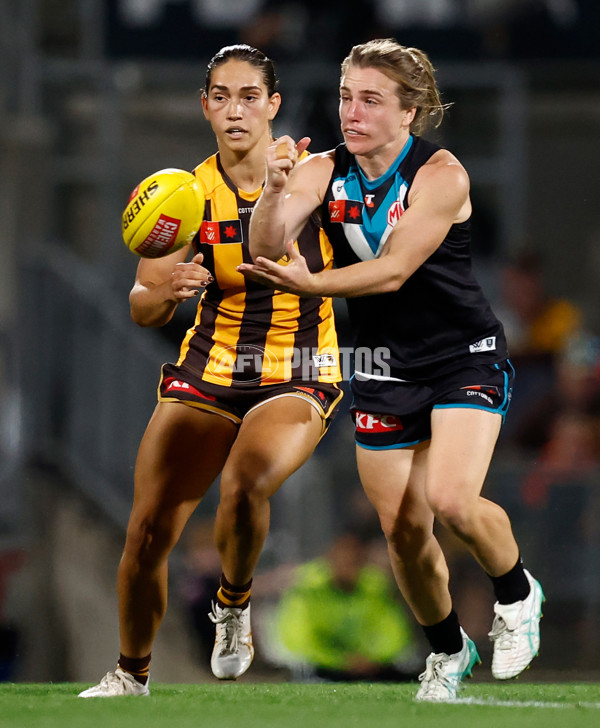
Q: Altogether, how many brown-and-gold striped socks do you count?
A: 2